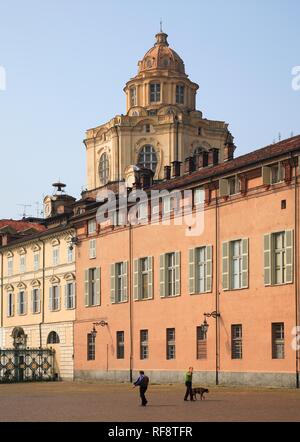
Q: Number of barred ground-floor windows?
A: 7